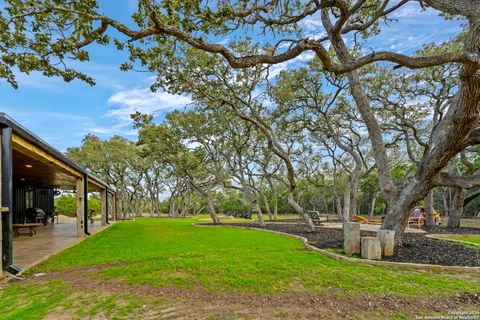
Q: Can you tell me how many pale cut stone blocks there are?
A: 3